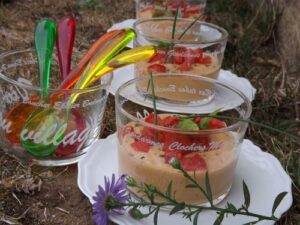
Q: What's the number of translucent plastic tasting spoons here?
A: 5